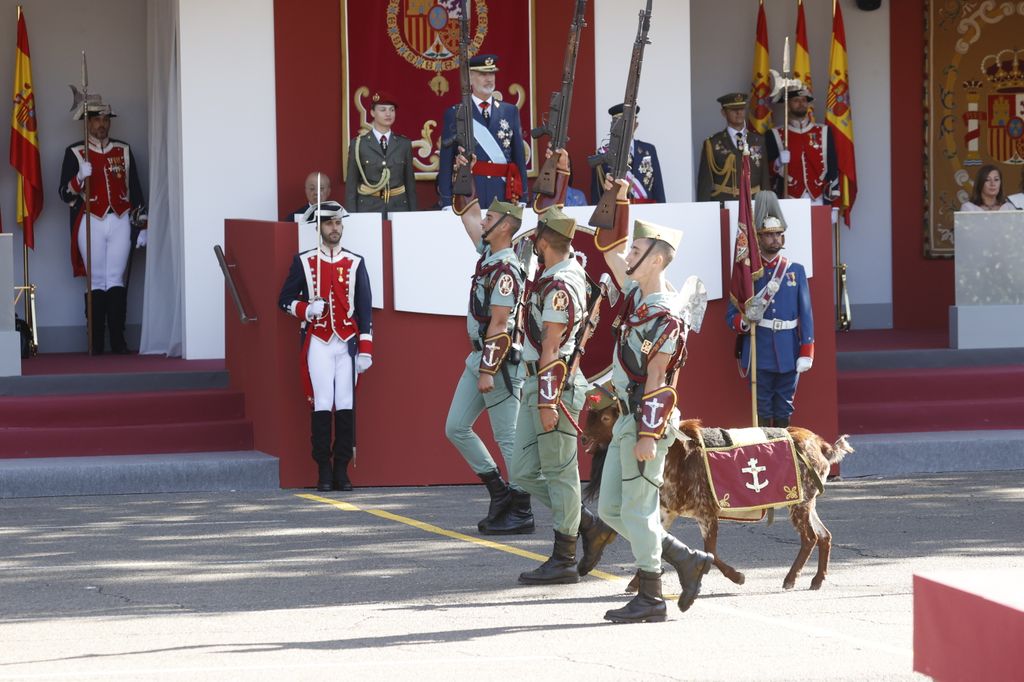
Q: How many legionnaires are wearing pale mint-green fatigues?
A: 3